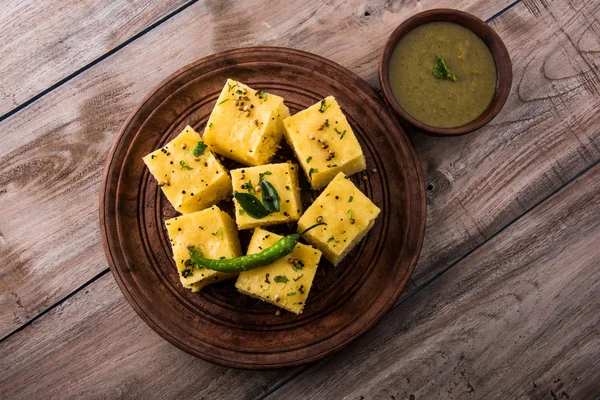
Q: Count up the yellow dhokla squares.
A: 7